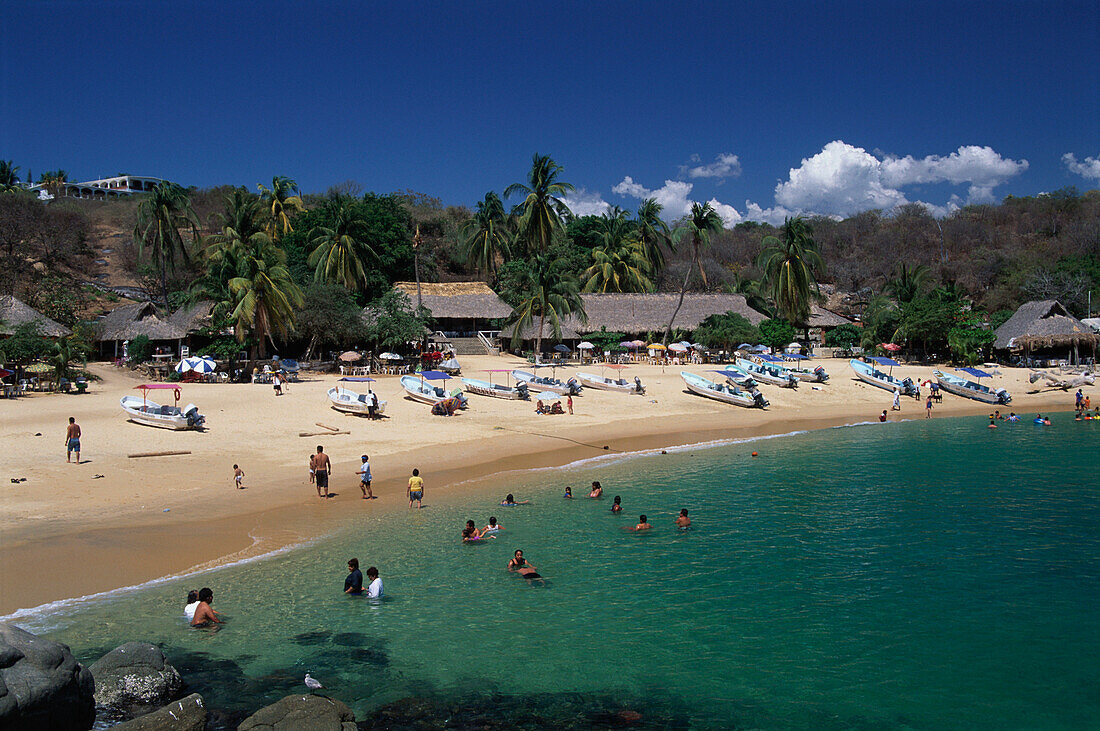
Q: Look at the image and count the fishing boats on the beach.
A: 12